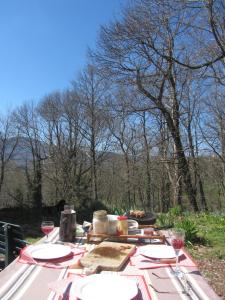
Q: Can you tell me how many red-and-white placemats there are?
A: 3